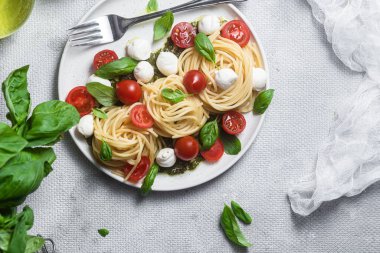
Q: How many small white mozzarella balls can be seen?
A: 9